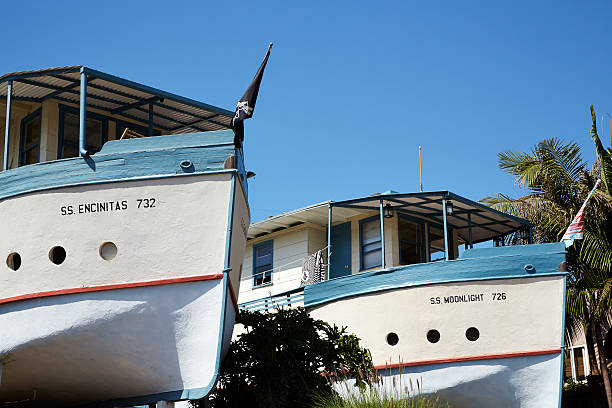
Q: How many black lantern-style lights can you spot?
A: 2